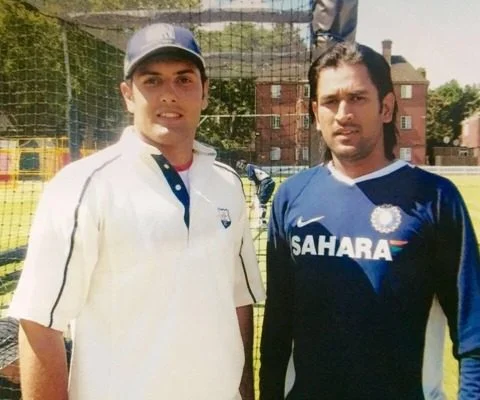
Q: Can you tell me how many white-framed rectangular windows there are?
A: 9